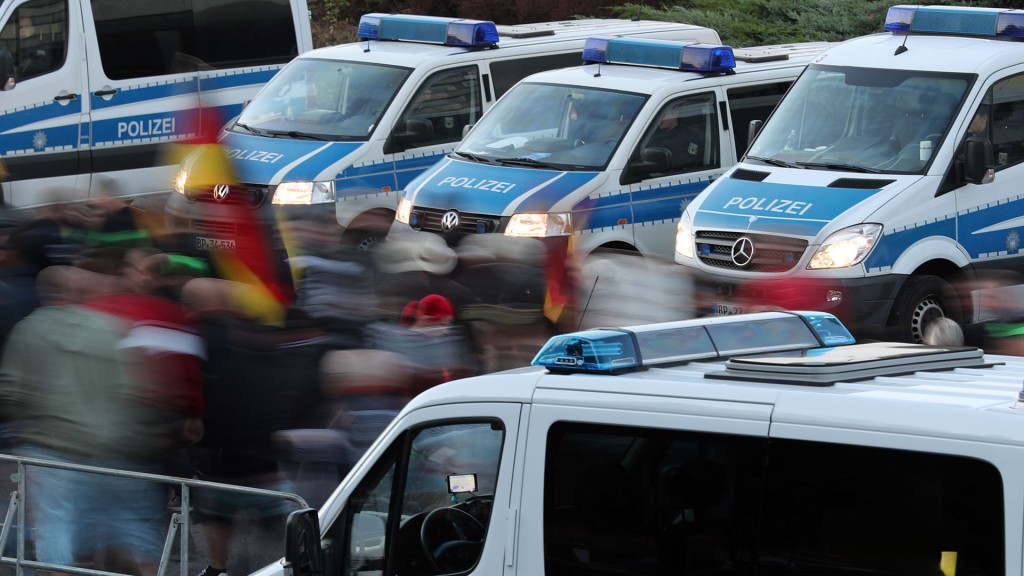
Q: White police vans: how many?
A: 5